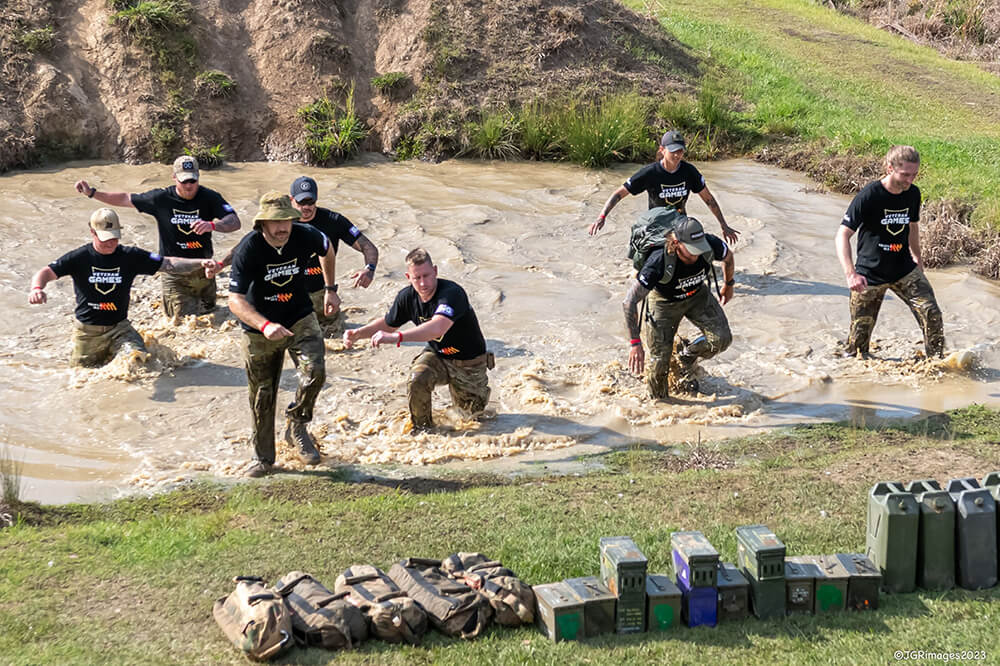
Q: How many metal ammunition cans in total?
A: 10